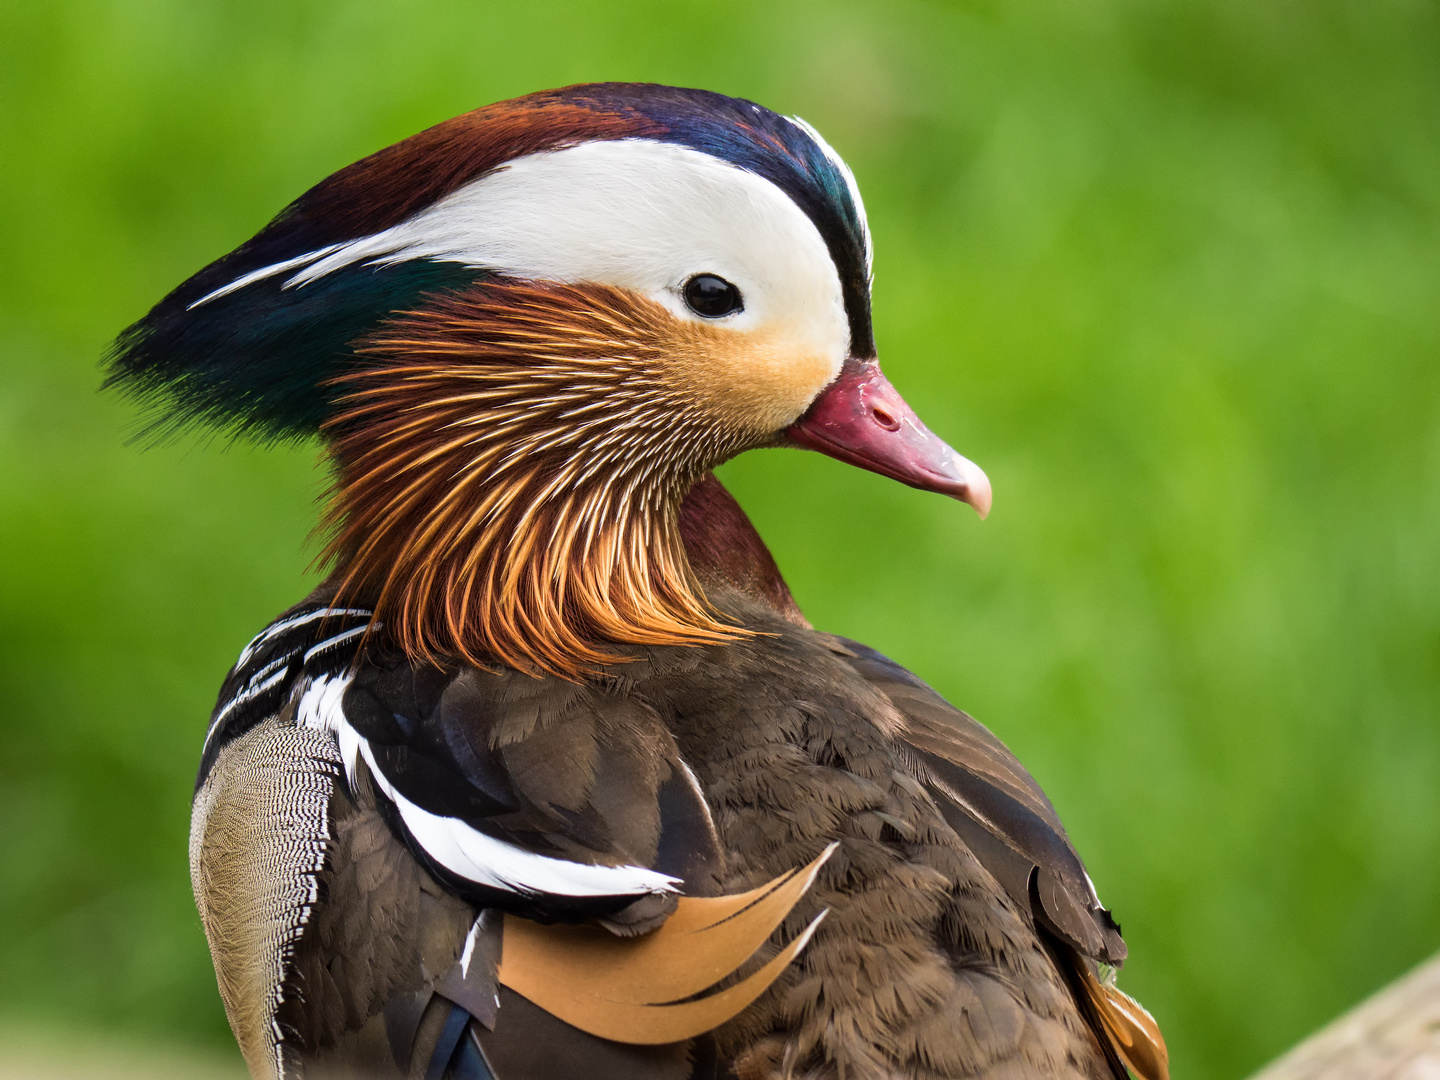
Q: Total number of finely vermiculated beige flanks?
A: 1